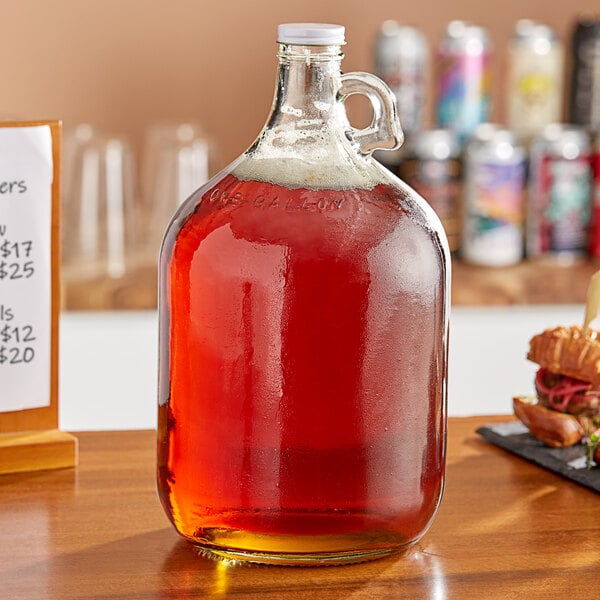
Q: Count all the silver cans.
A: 1